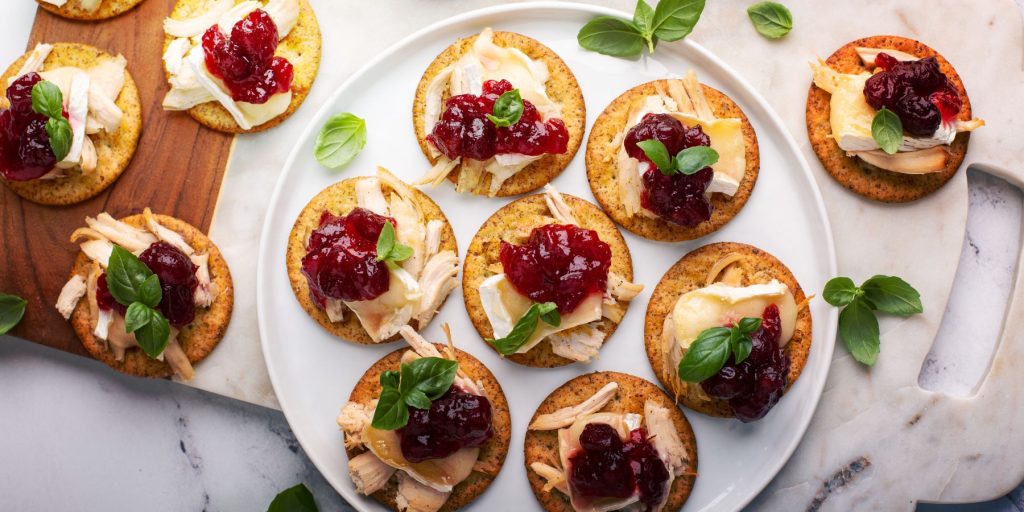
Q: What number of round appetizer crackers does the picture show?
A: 12